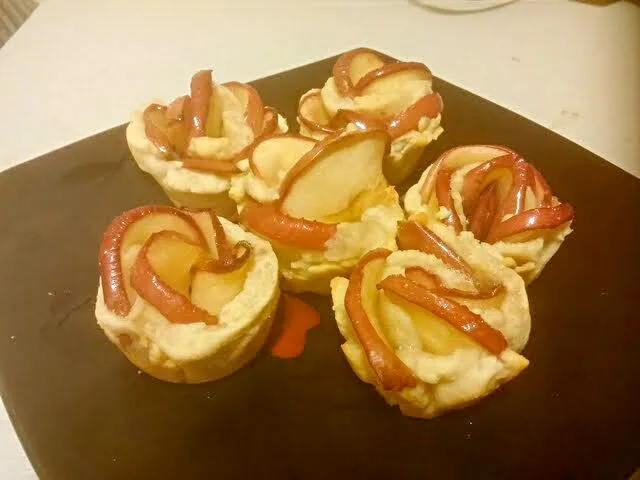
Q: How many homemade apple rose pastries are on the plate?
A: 6